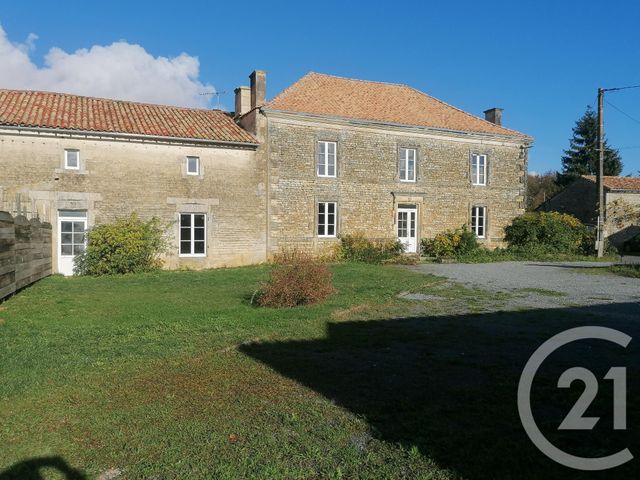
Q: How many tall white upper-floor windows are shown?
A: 3